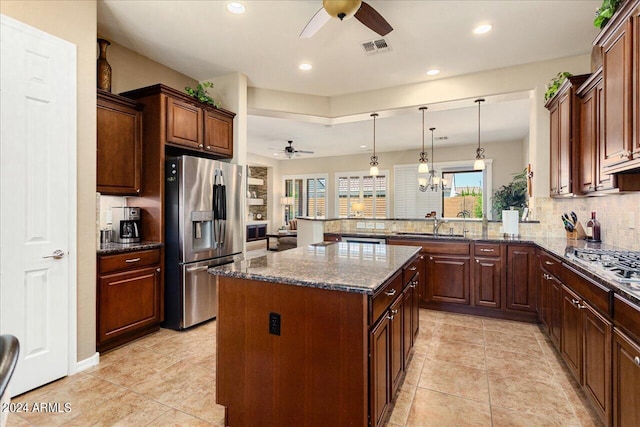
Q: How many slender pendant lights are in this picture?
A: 3